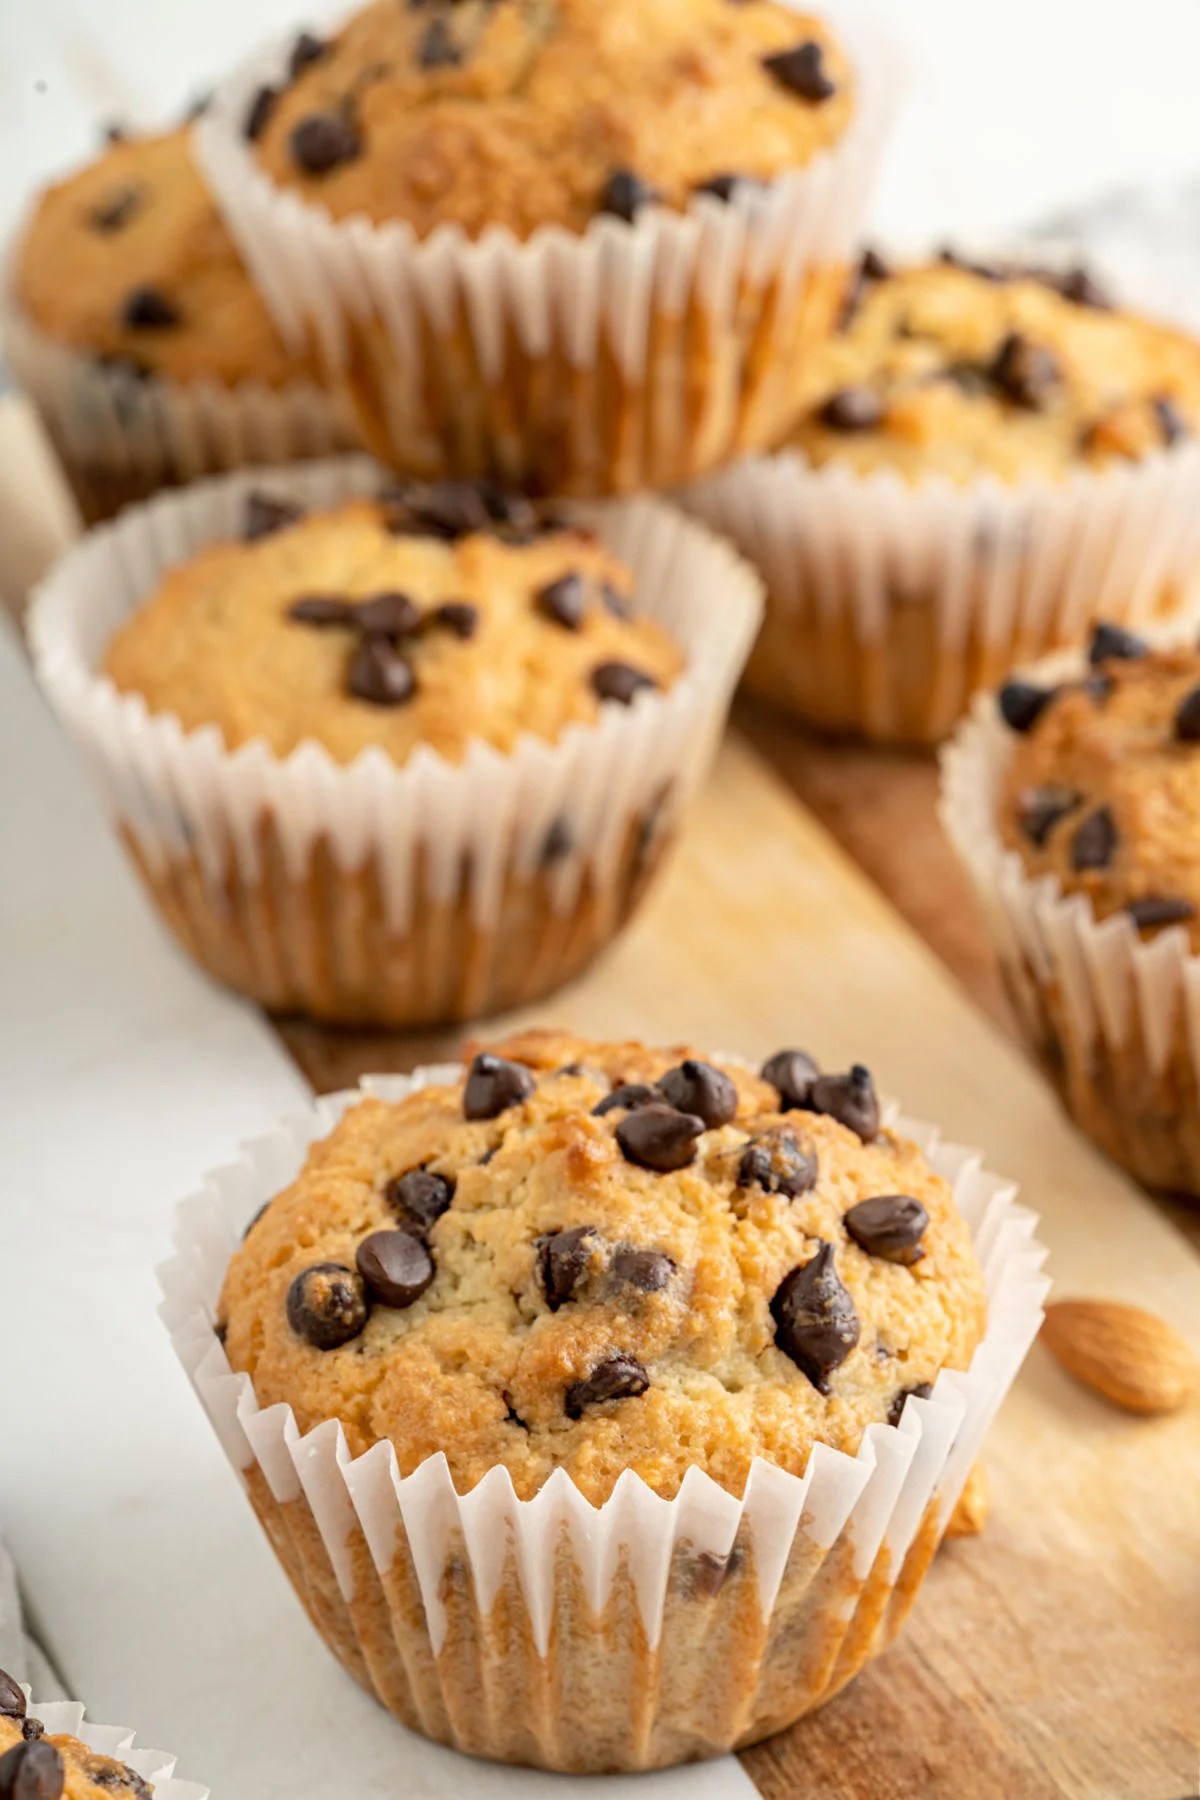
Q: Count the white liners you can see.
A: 7